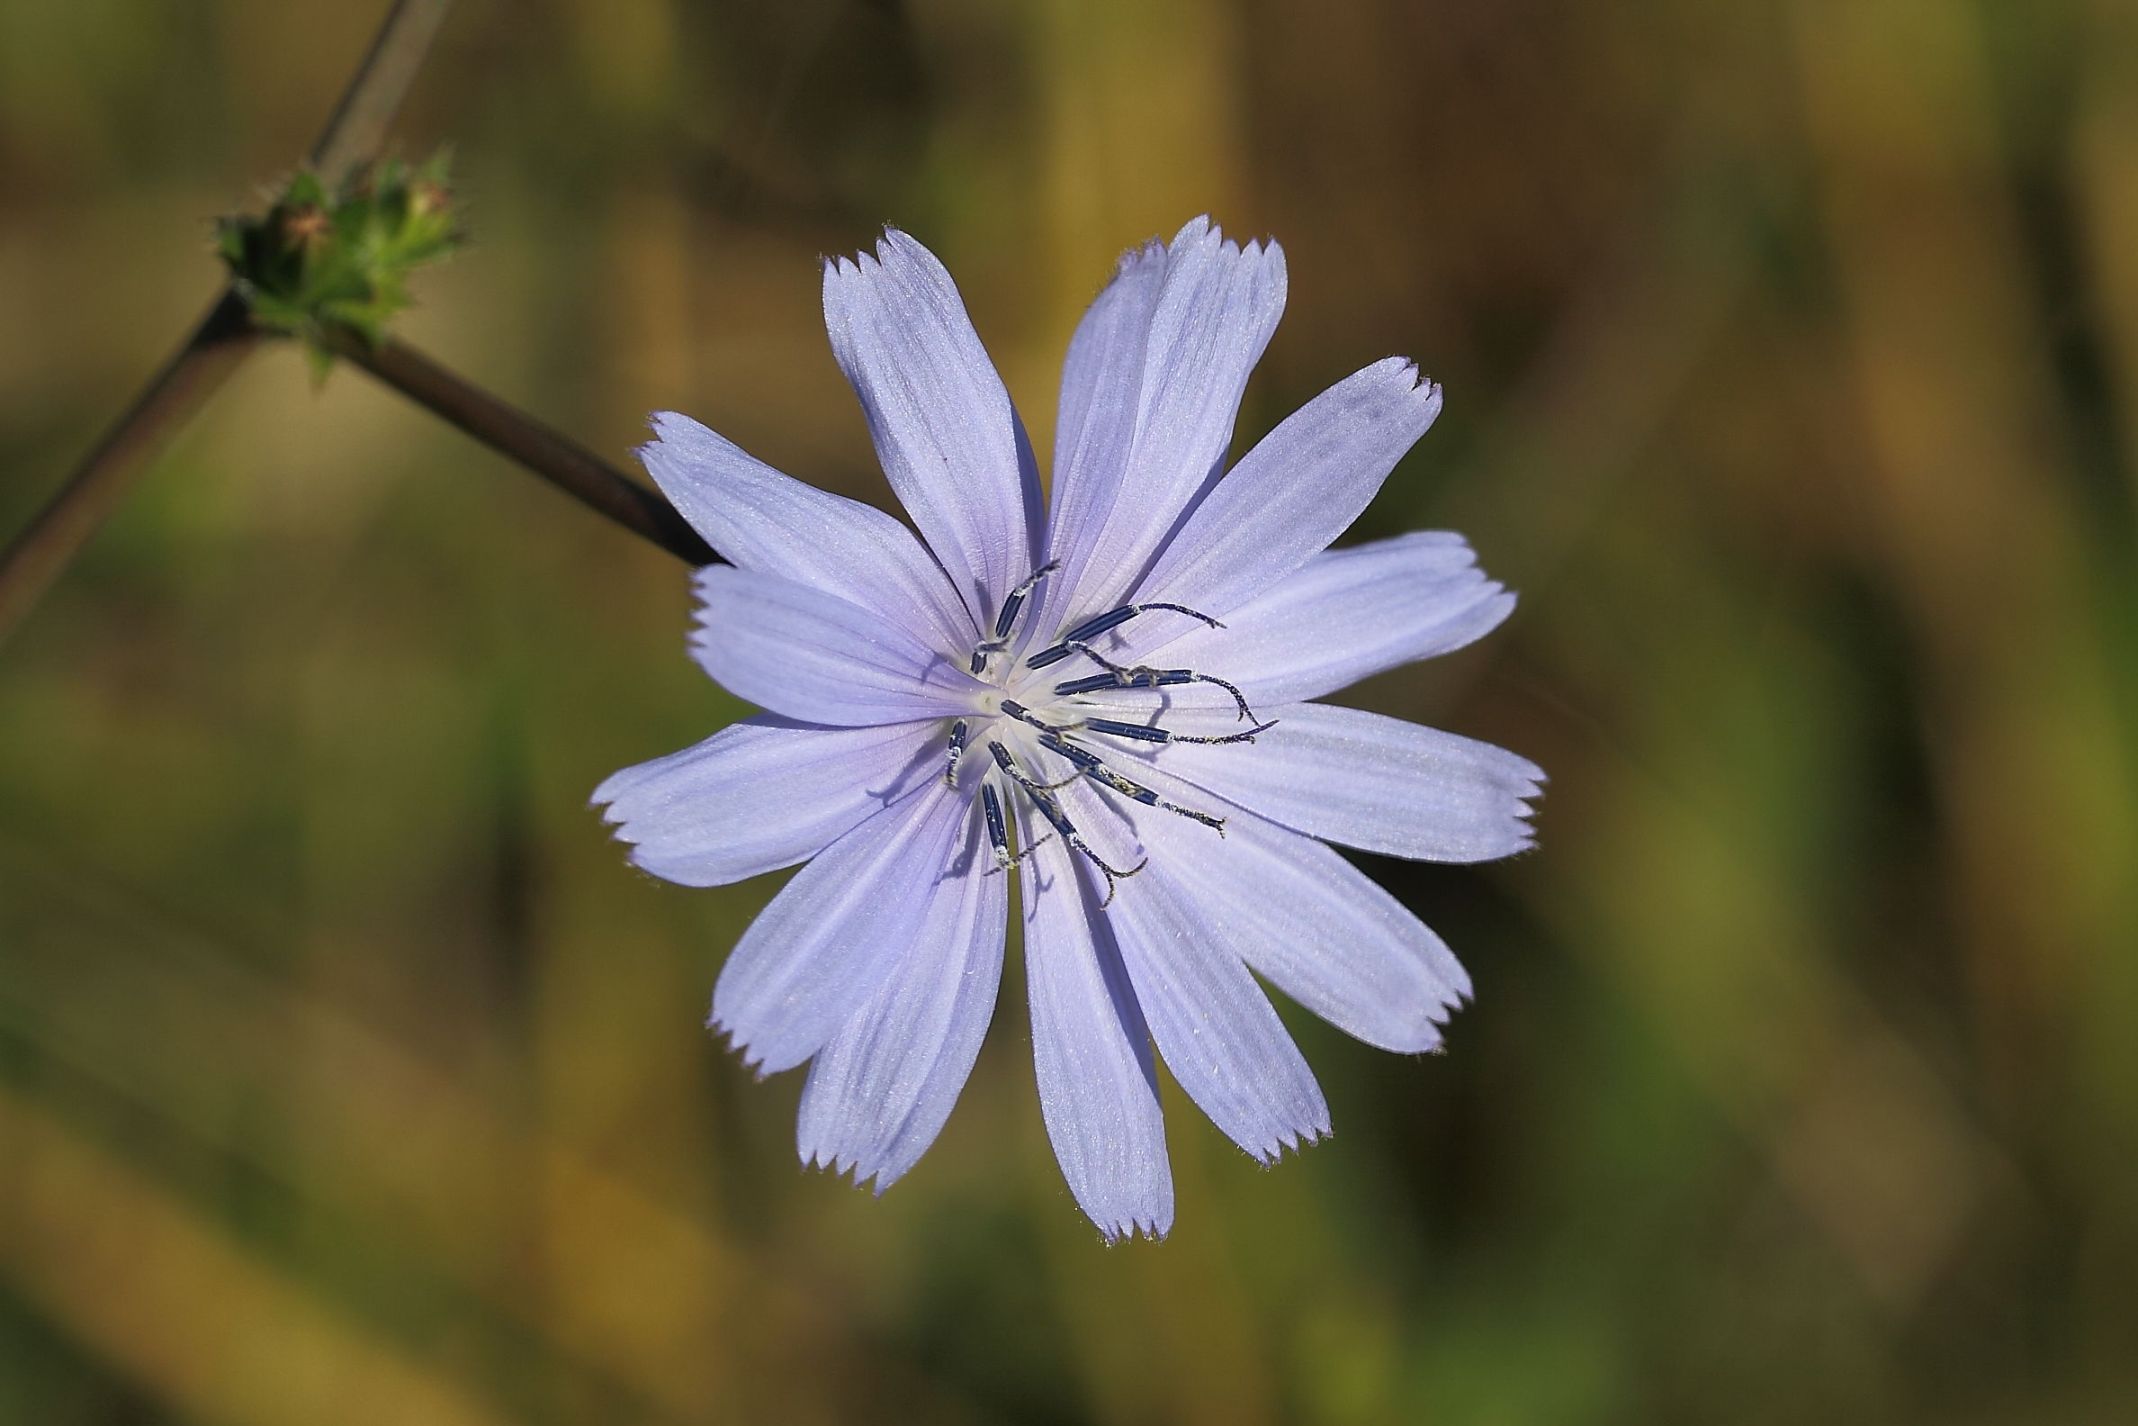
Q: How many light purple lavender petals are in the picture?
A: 14